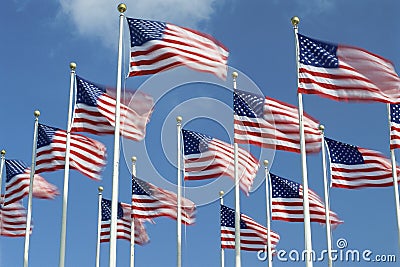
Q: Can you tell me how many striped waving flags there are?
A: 14